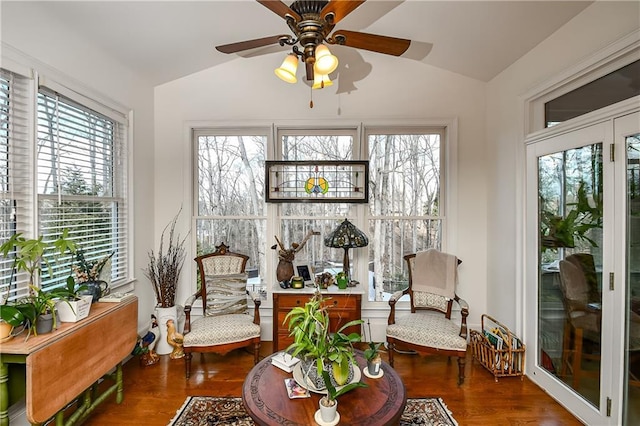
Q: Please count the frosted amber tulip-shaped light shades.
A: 3